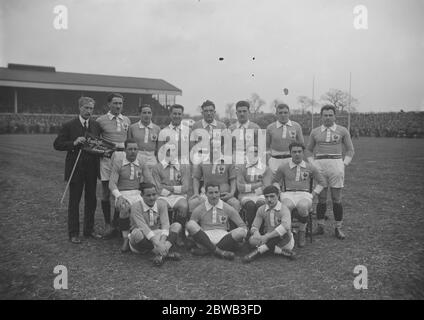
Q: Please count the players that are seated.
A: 8